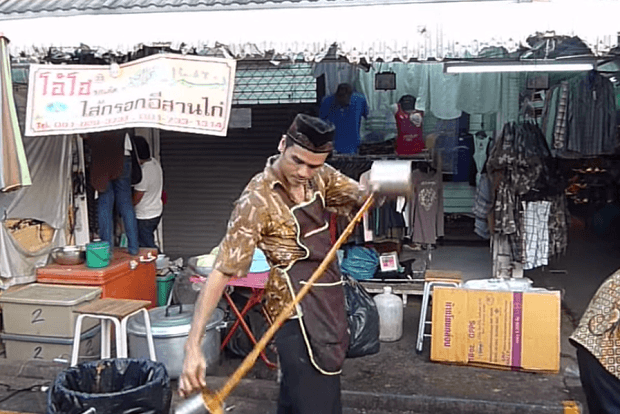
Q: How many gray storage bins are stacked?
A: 2